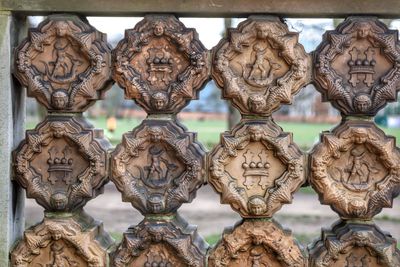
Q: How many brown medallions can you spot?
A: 12